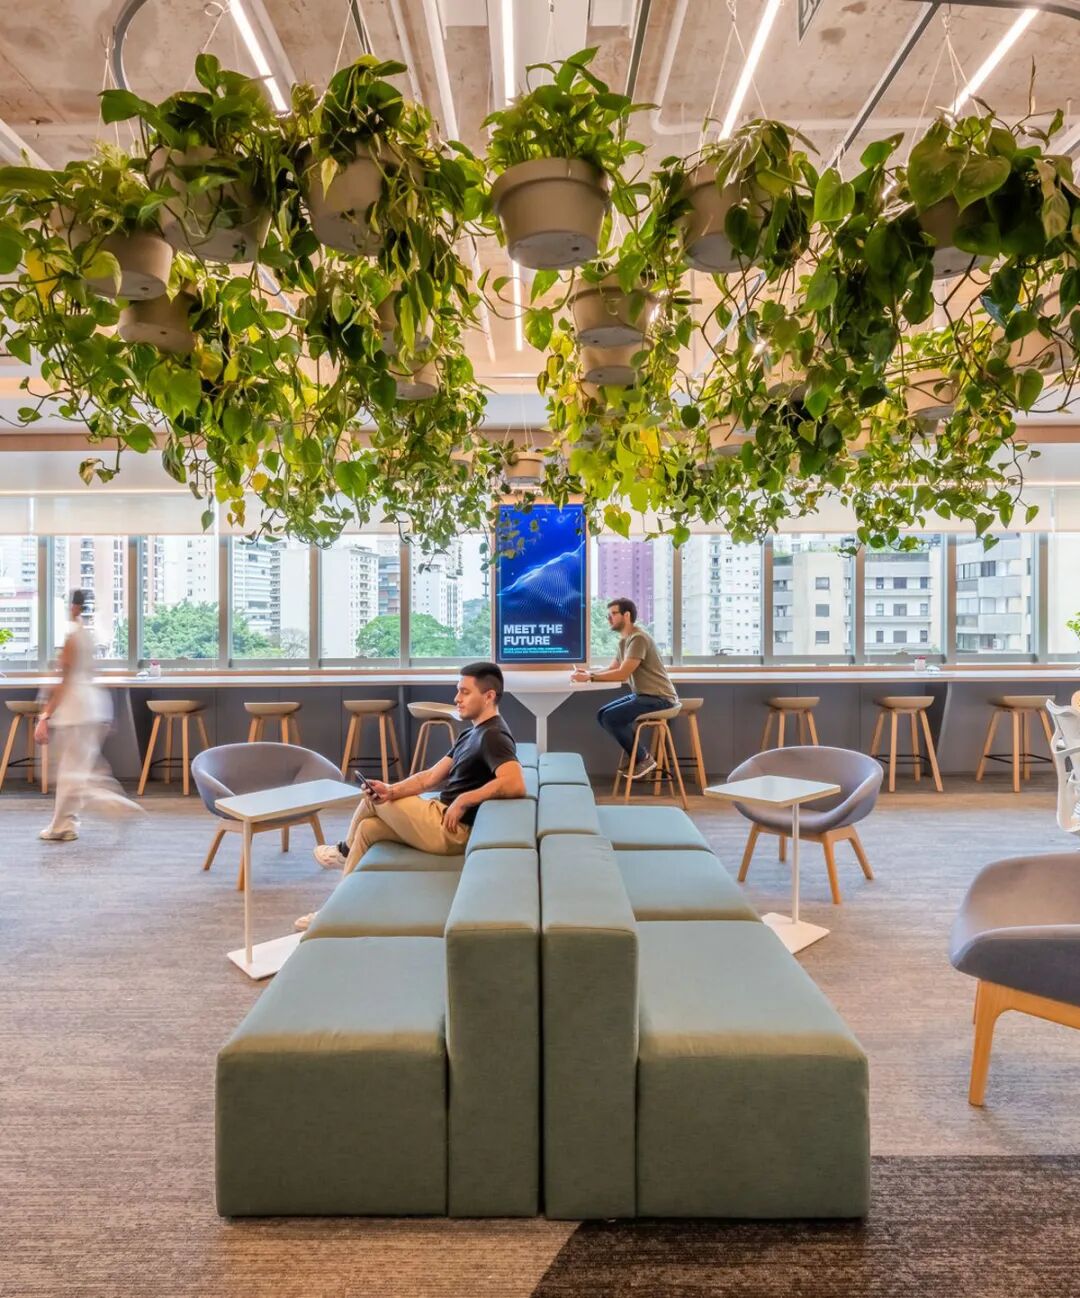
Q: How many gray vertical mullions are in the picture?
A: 10